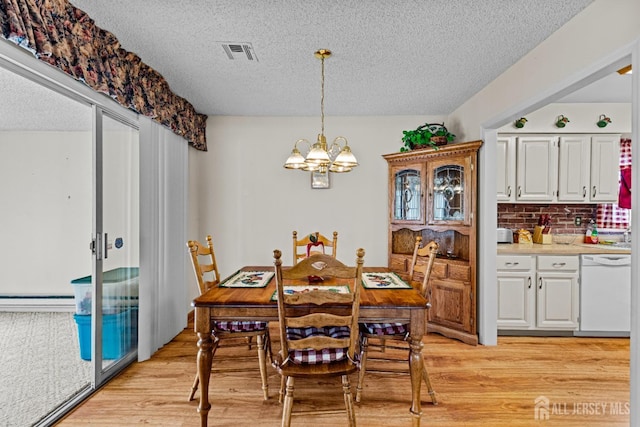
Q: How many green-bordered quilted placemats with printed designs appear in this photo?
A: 3